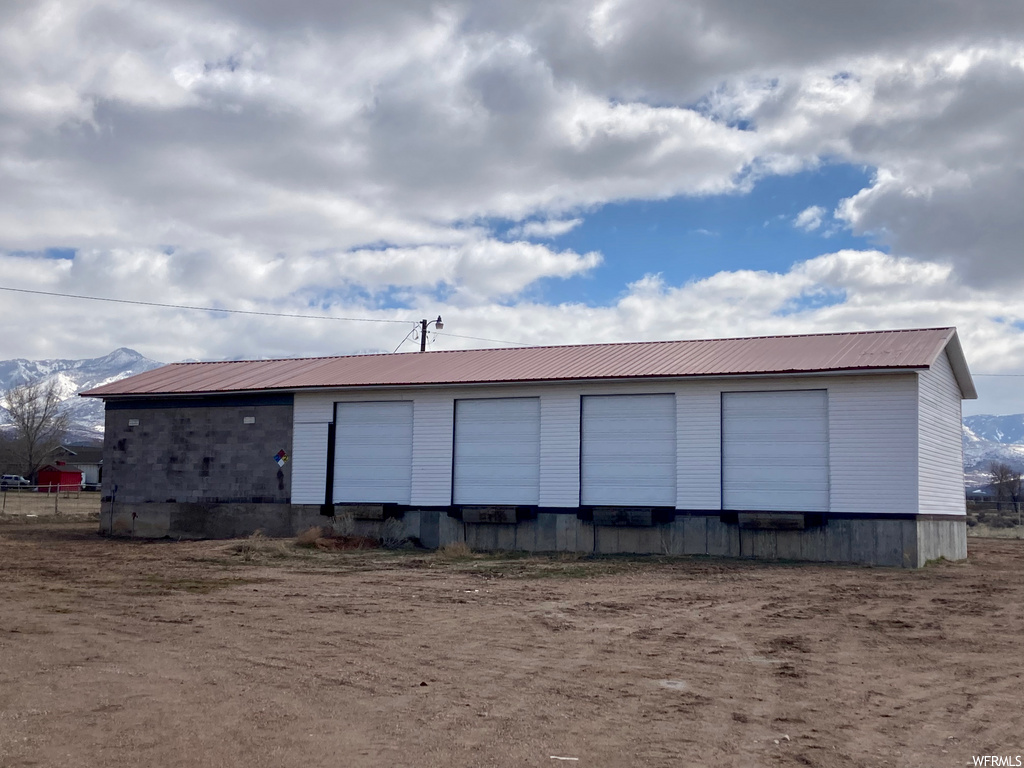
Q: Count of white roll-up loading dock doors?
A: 4